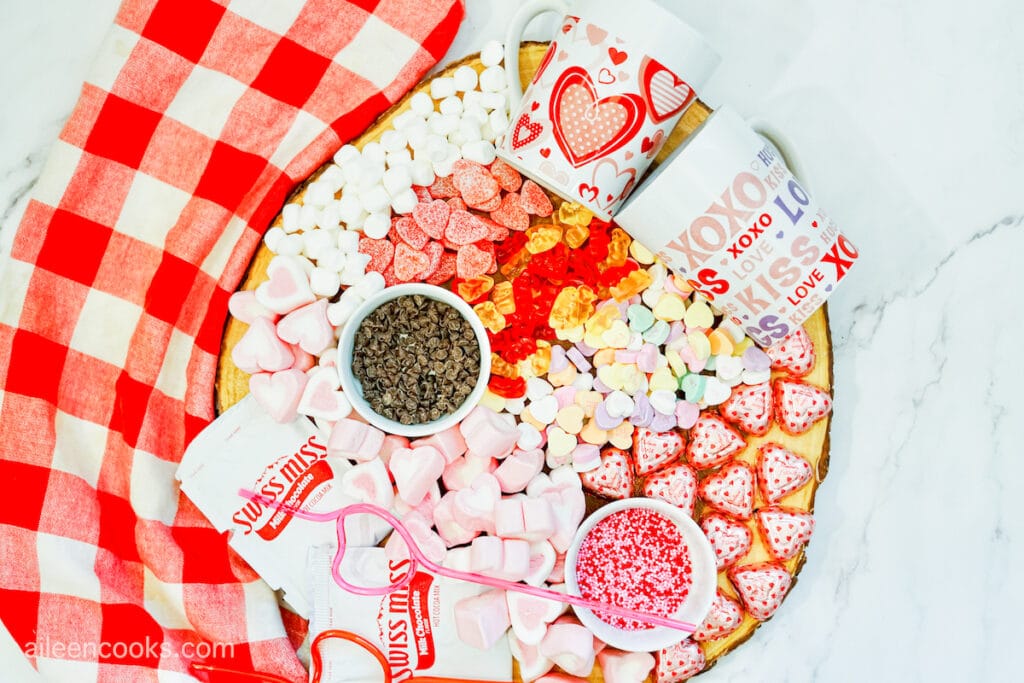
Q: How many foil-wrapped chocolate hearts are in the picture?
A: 14